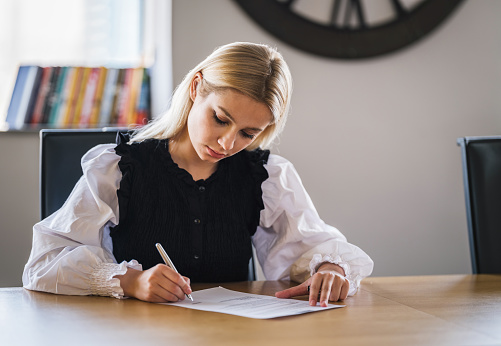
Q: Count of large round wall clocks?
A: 1